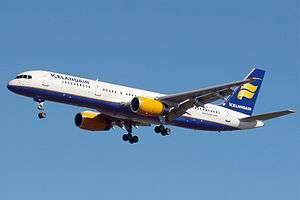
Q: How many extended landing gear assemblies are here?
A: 3